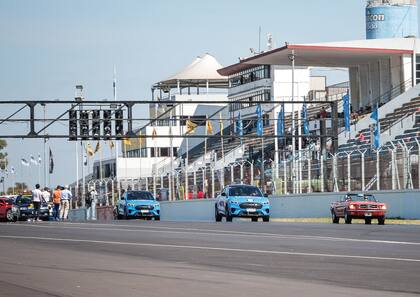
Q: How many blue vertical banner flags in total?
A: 6